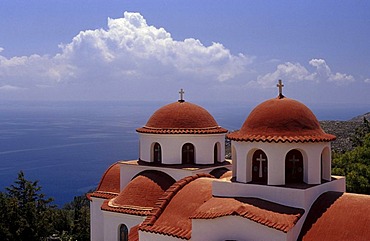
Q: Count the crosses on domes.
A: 2